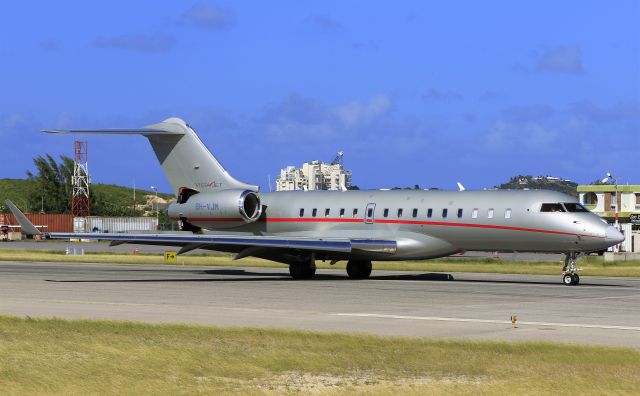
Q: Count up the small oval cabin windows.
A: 15